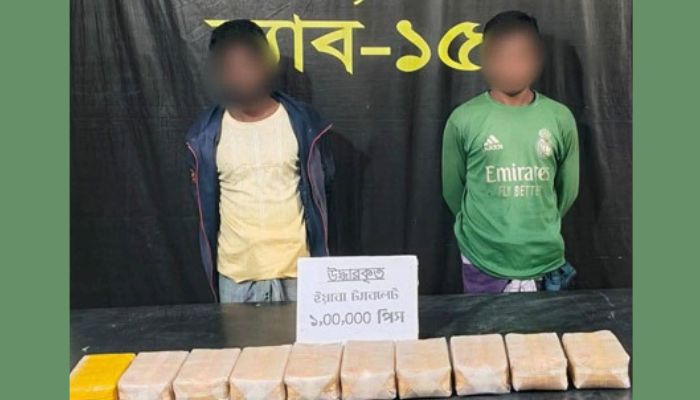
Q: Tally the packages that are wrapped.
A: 10